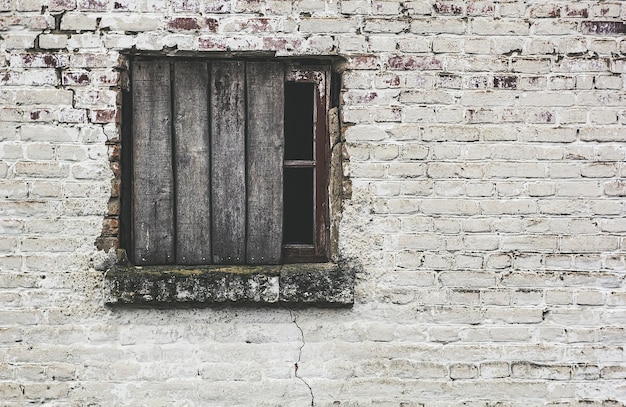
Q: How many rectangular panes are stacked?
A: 2